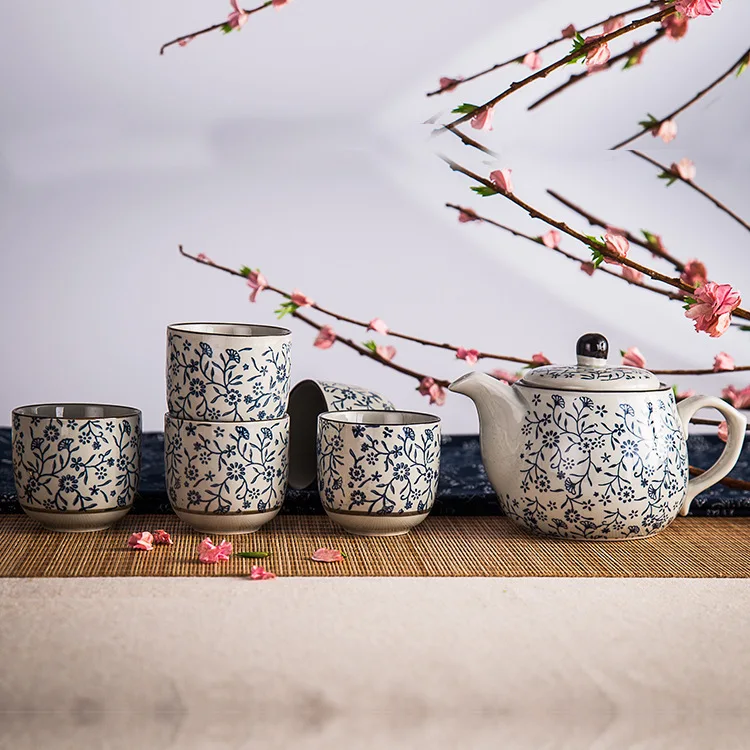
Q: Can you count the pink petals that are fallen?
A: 5